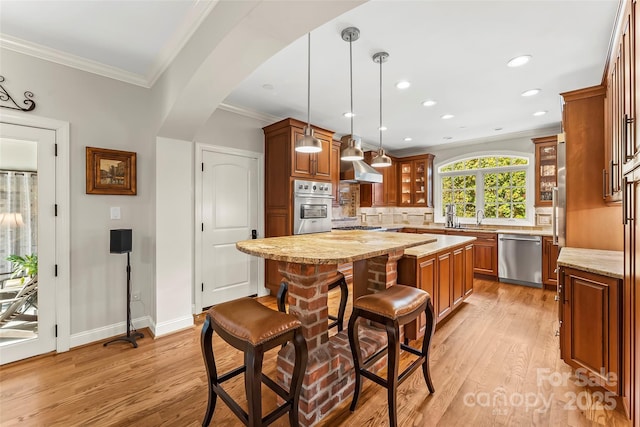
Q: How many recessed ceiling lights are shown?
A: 9